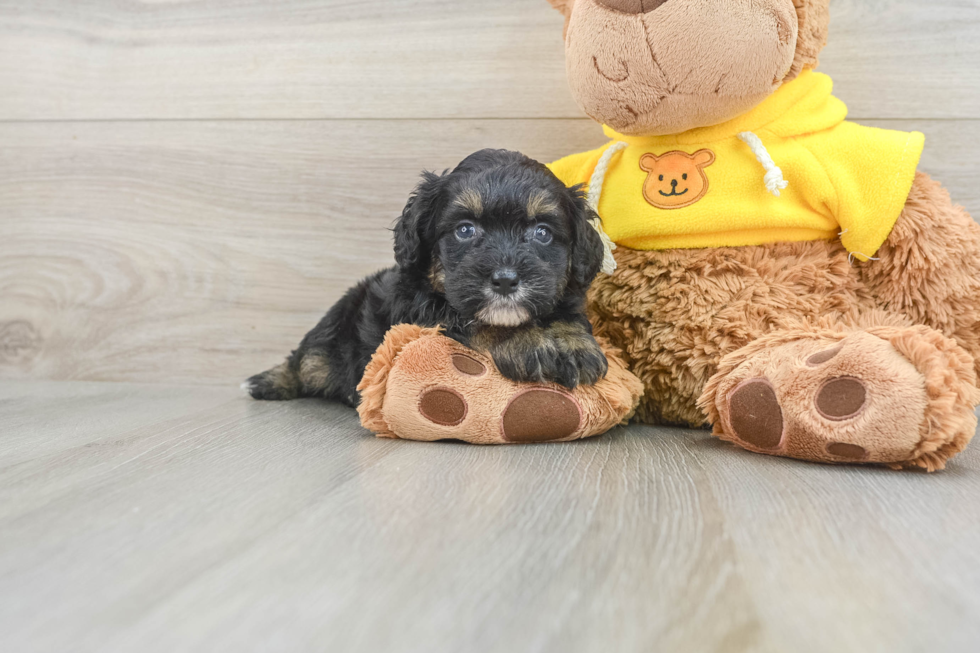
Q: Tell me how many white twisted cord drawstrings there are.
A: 2